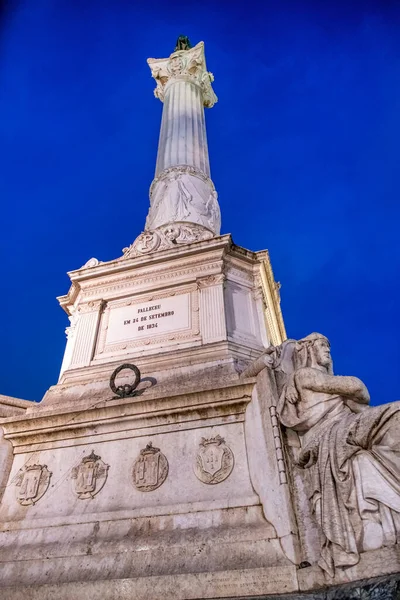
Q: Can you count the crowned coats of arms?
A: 4